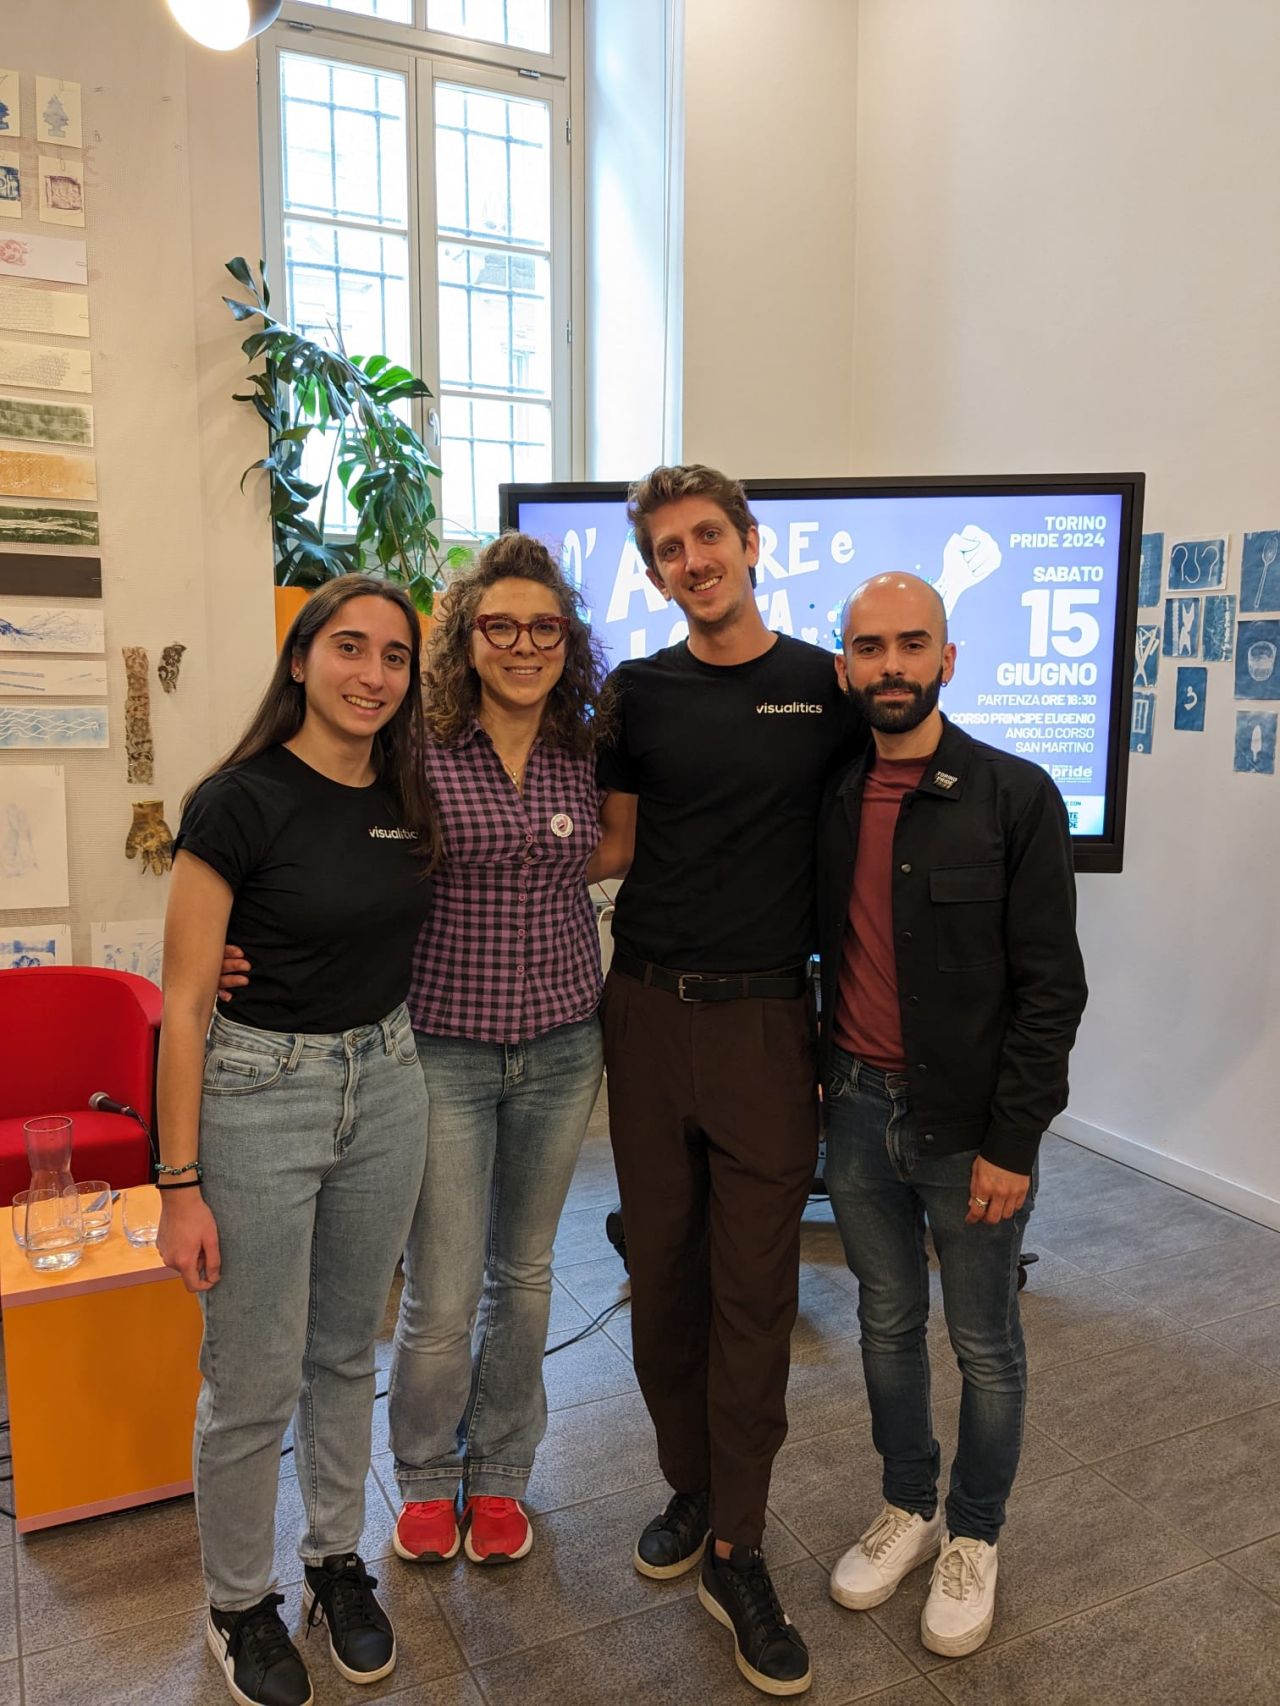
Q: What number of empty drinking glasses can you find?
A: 2